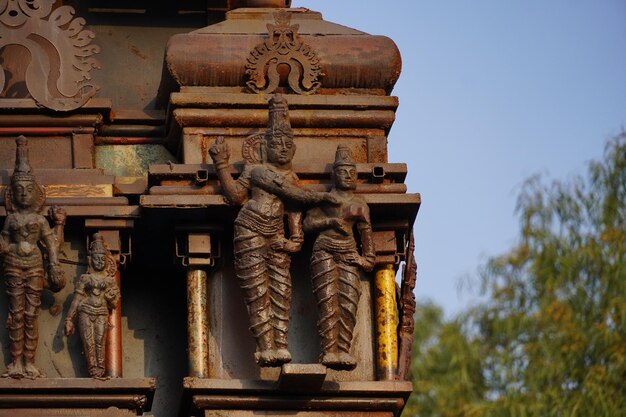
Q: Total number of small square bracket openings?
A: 2